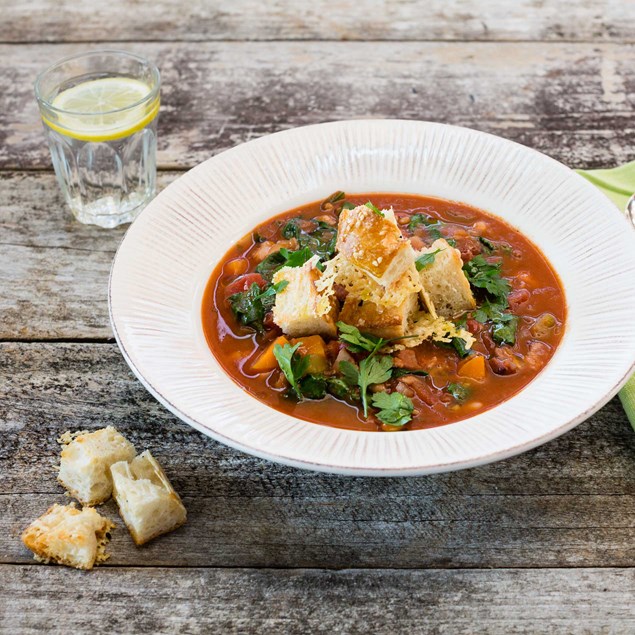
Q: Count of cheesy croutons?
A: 7